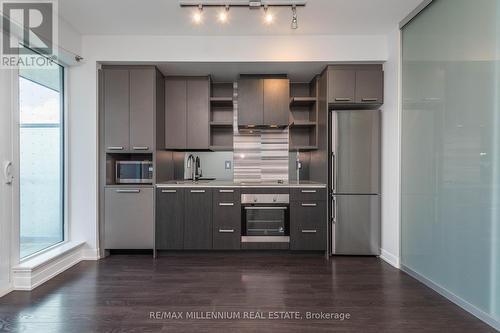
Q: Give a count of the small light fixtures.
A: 4